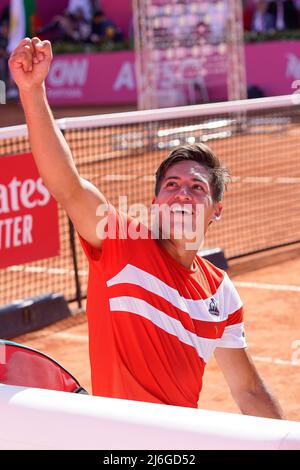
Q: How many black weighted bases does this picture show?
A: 2